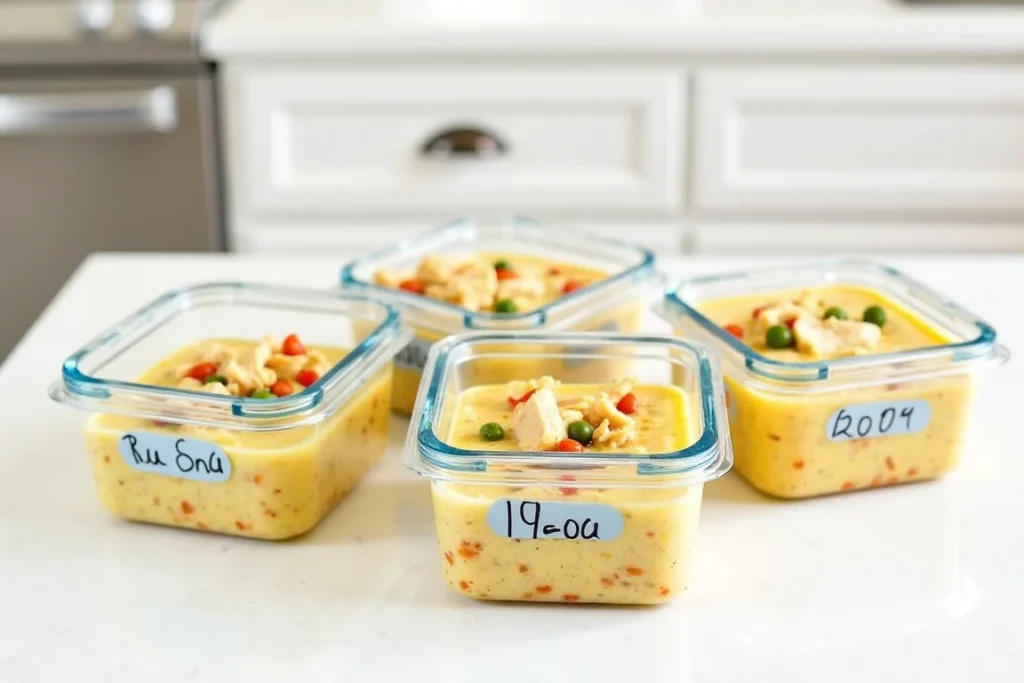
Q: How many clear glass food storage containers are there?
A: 4